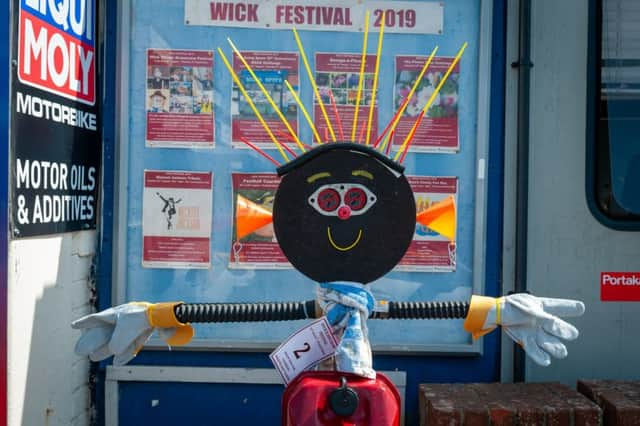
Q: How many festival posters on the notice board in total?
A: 7